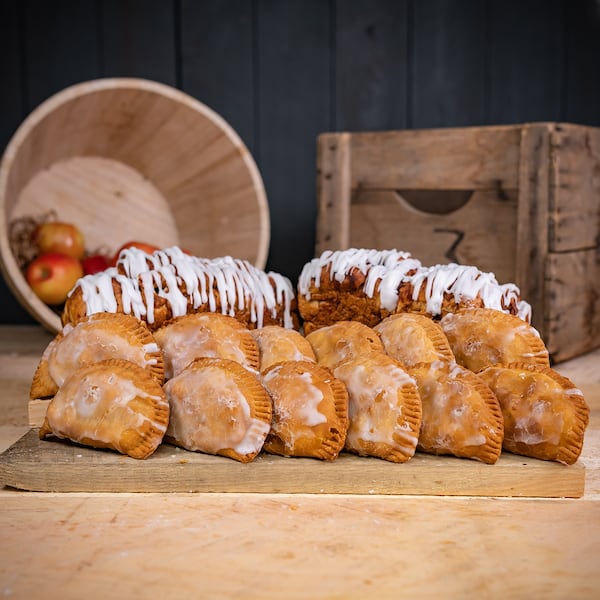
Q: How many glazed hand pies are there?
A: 12